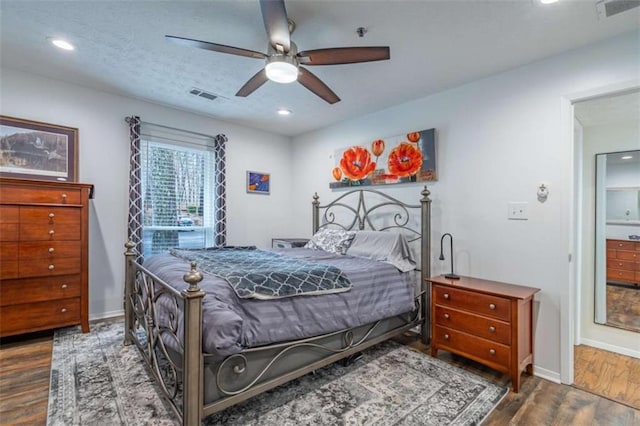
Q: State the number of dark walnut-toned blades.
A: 5